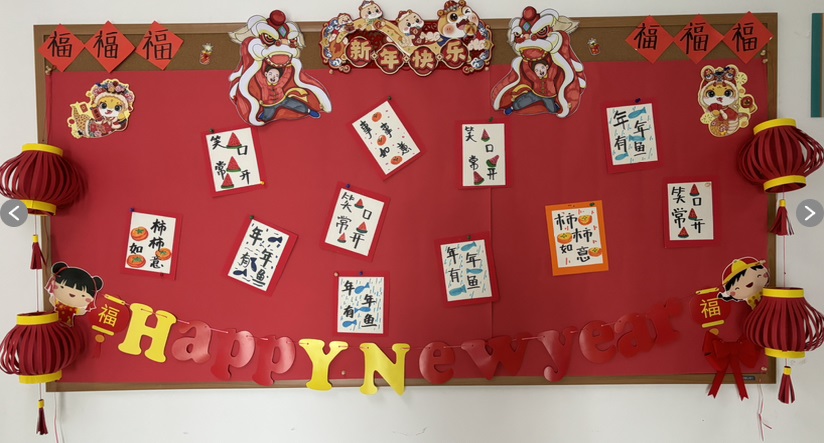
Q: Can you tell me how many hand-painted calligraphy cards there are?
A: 11